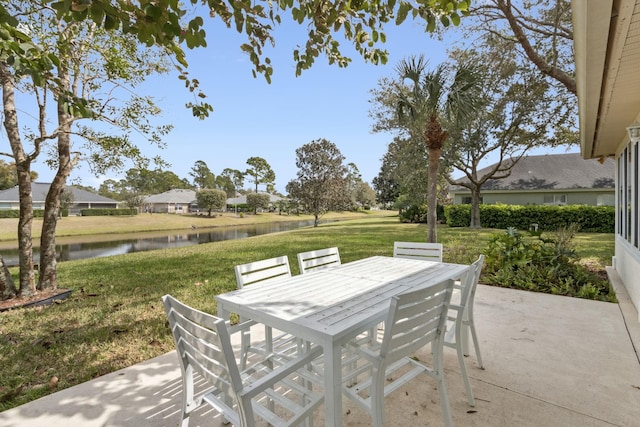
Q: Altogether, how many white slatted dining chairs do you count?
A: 6